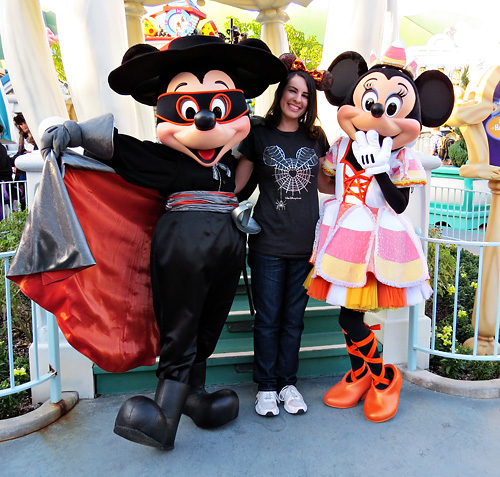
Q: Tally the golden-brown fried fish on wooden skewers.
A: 0